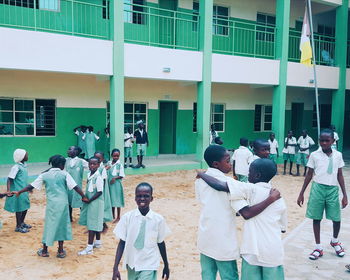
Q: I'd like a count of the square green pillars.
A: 4